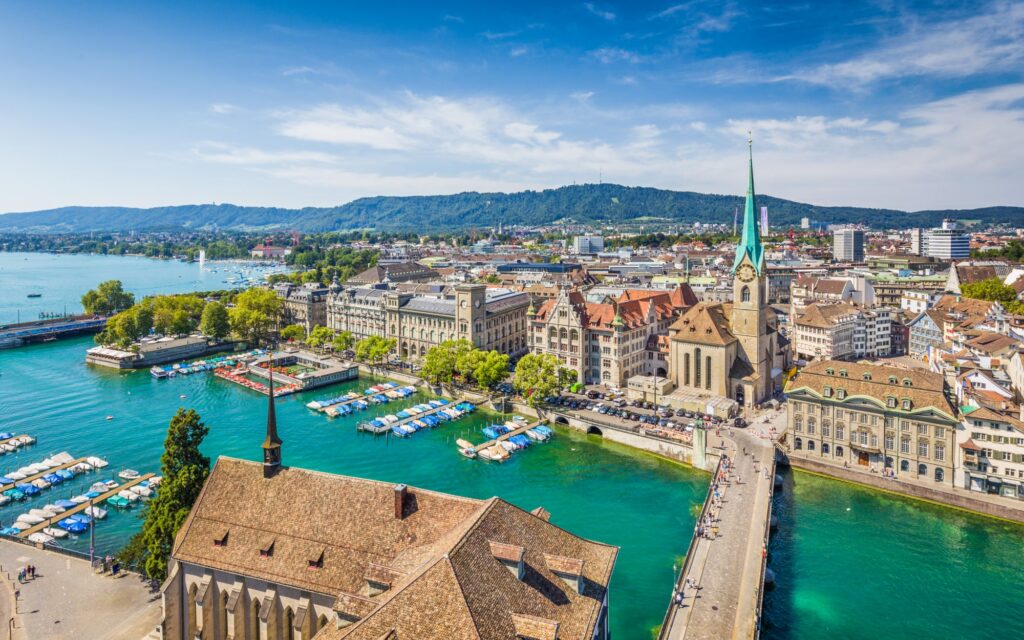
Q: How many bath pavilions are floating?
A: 1